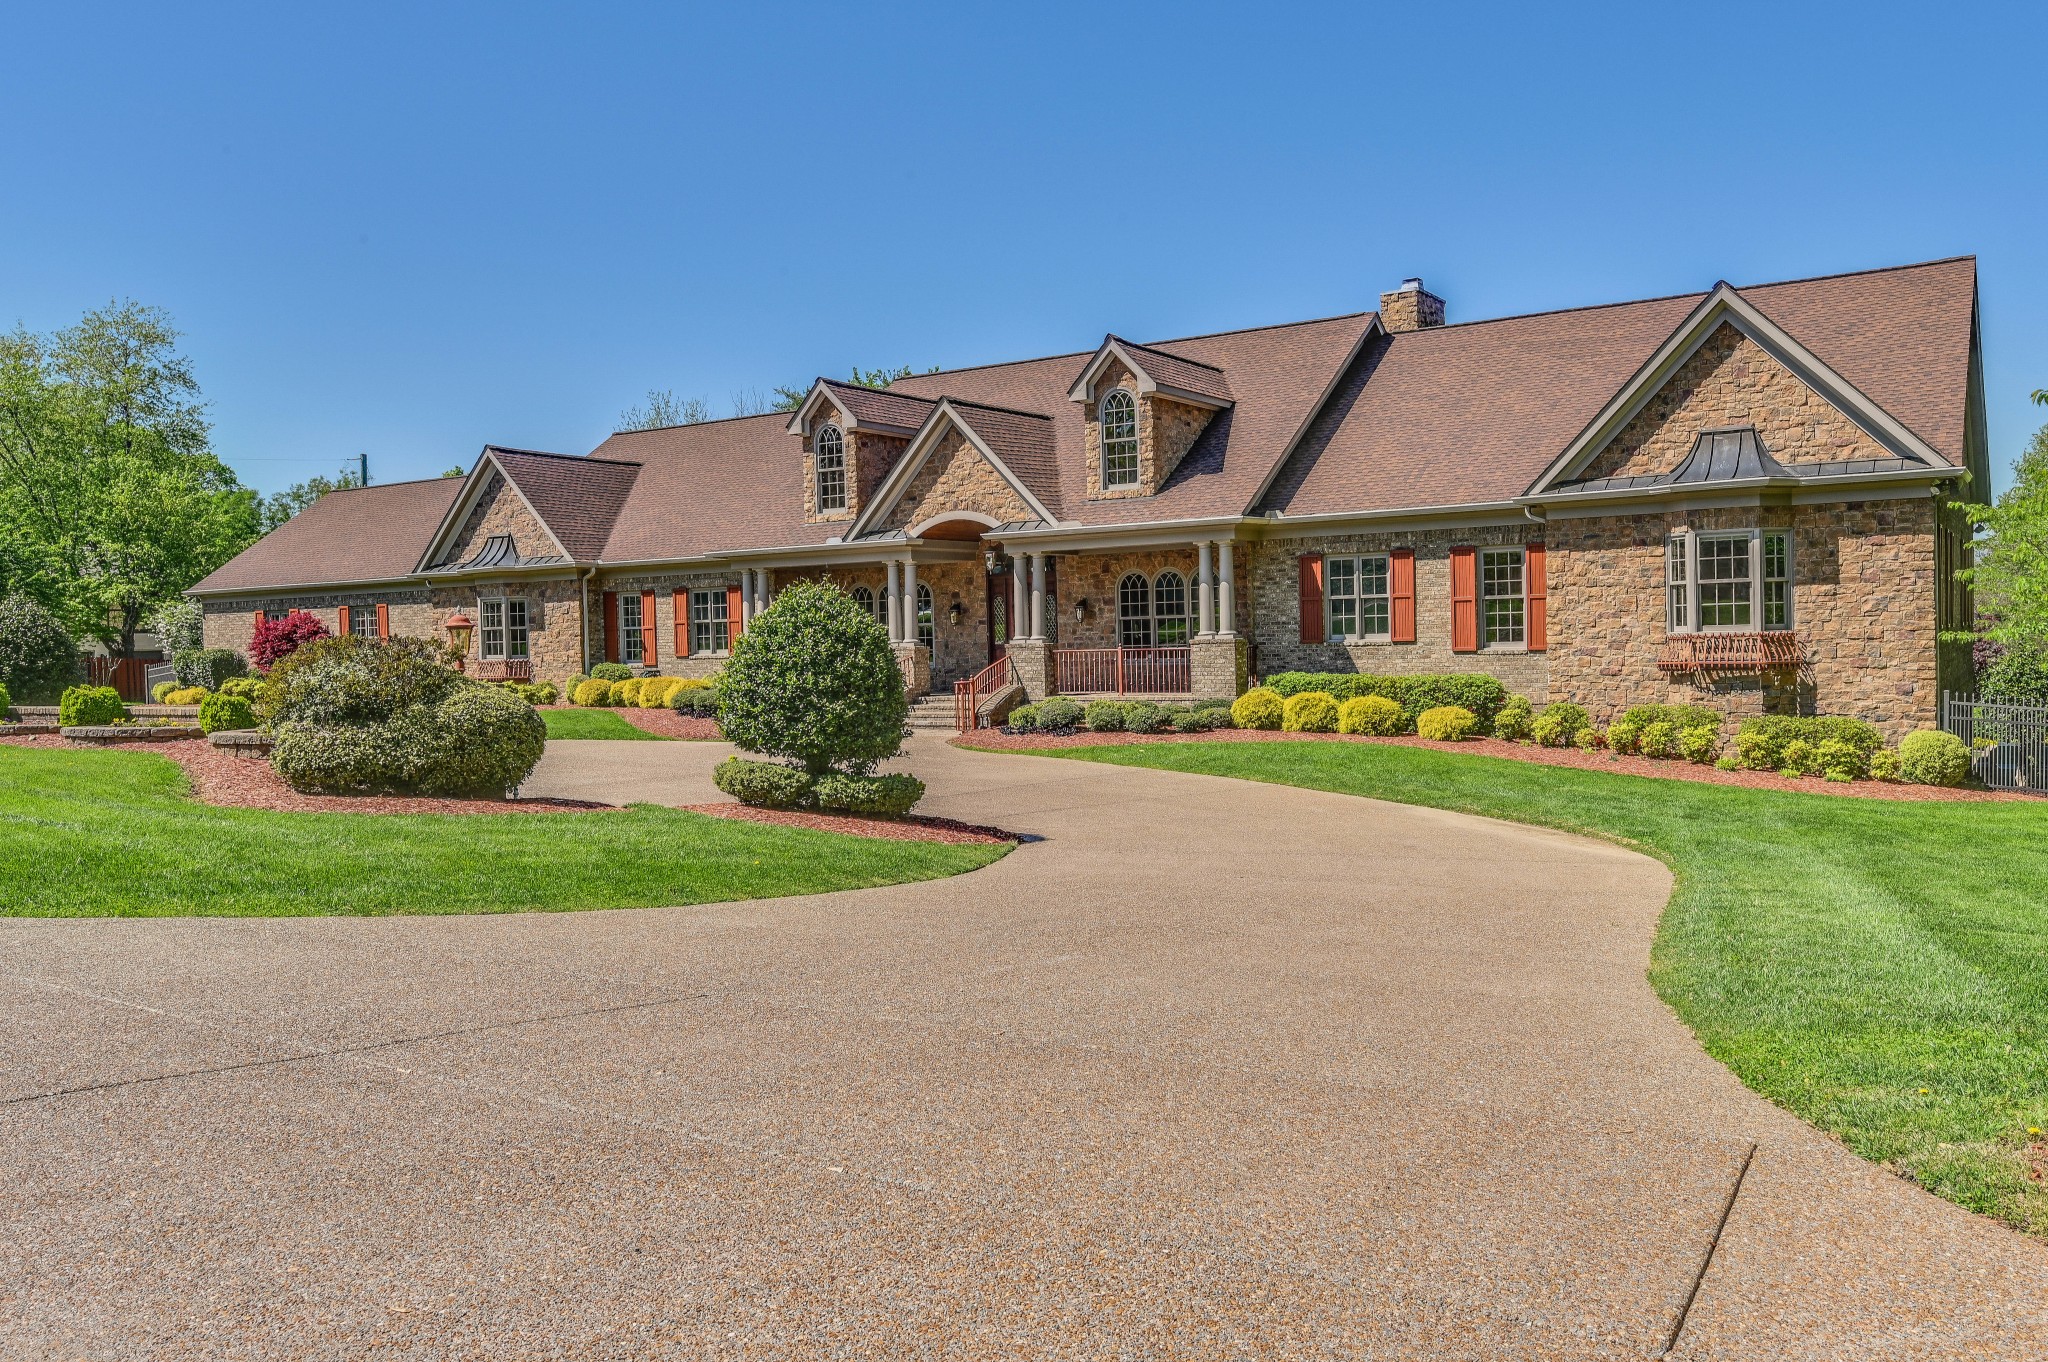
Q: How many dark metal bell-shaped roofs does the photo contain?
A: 2